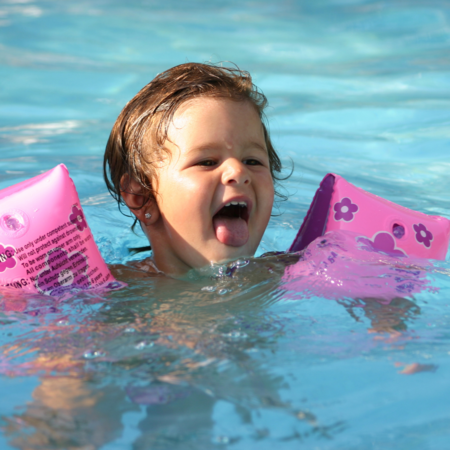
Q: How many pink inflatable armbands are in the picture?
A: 2